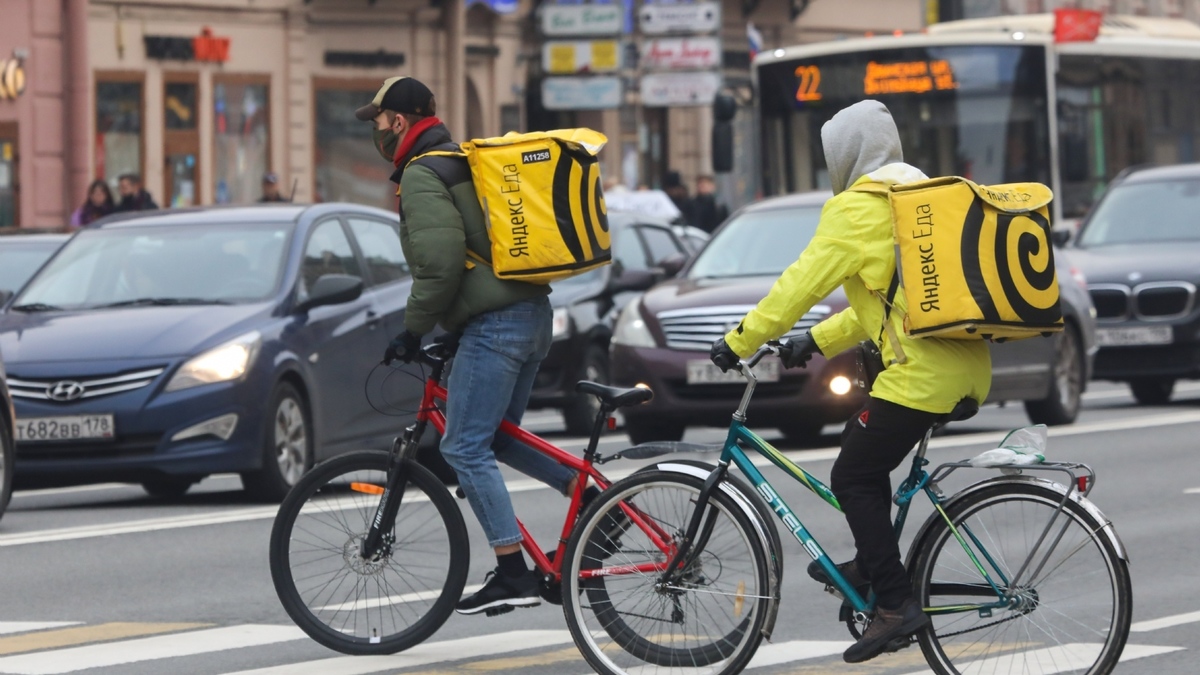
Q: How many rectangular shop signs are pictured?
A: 6